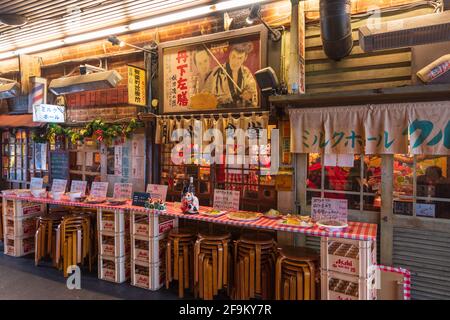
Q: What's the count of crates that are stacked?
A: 11